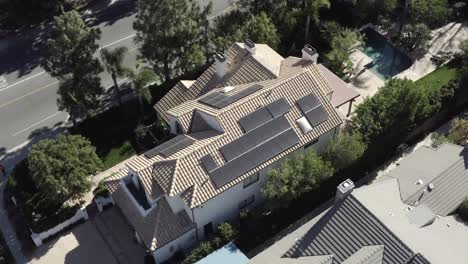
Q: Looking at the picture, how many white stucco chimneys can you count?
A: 3